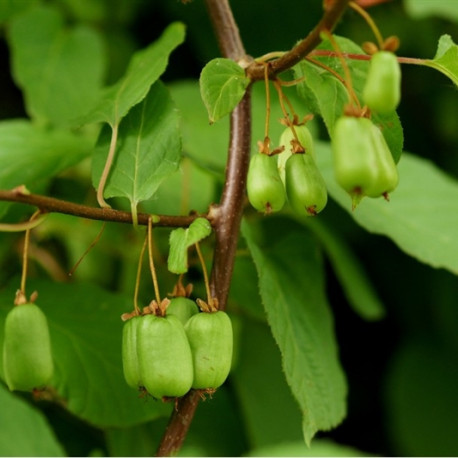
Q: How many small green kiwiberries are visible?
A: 11